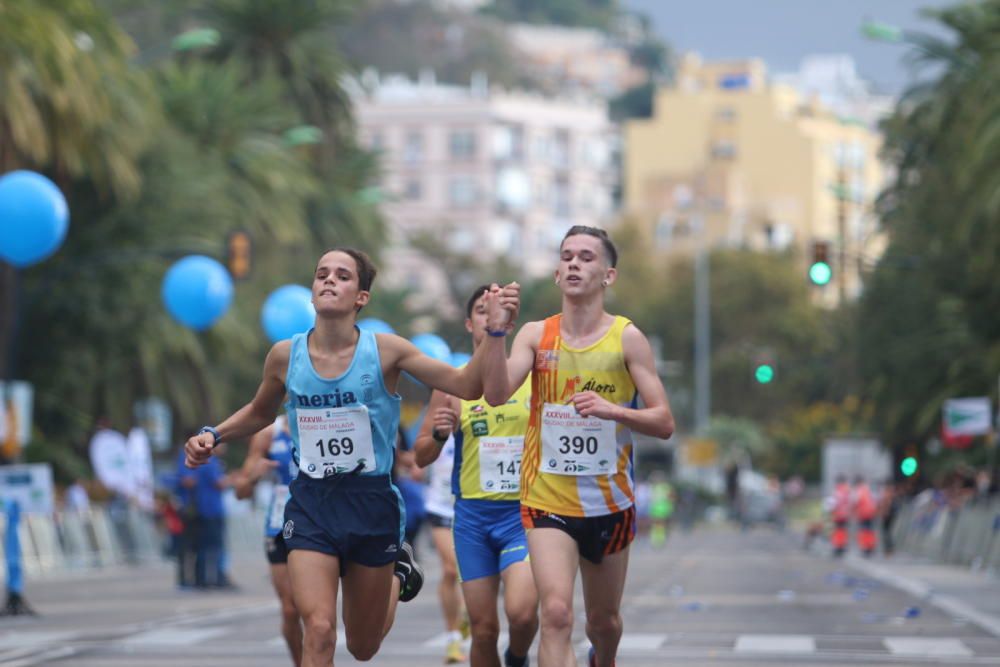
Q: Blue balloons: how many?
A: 6